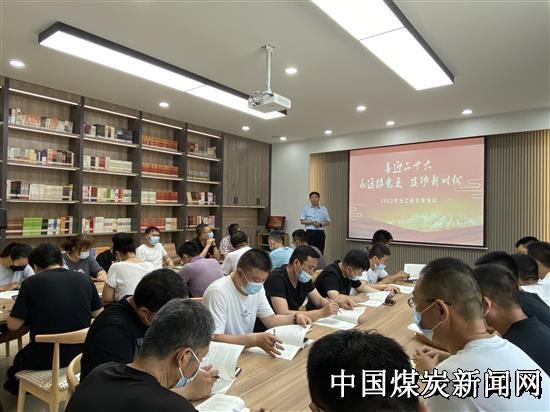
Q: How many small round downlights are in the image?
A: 9